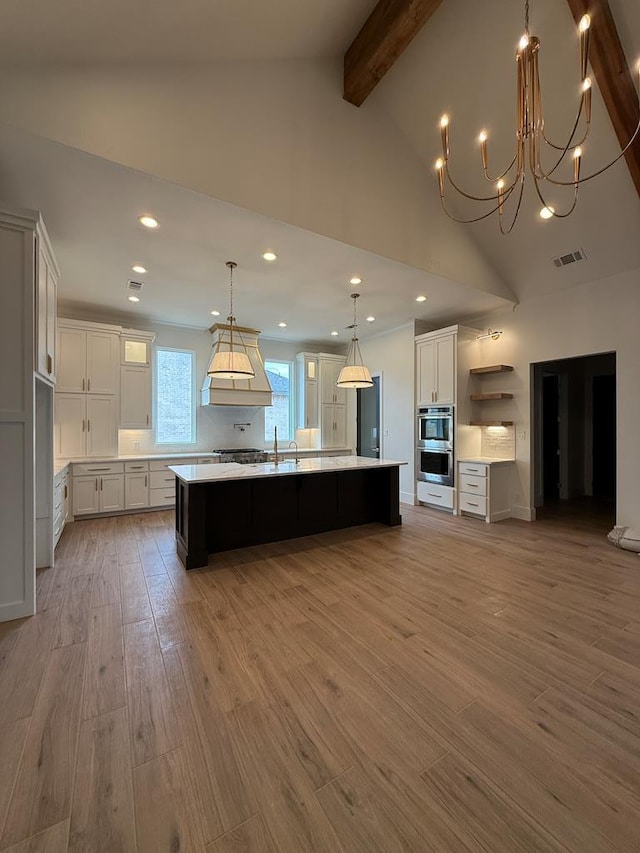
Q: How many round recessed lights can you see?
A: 11